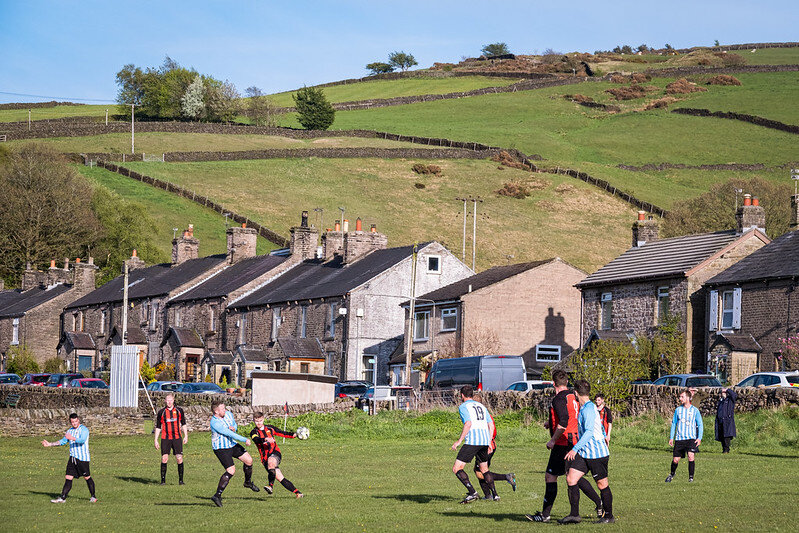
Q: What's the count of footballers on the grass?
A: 10